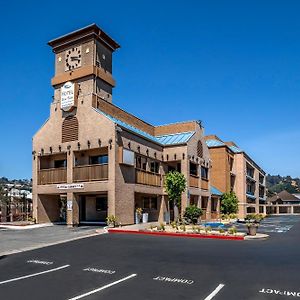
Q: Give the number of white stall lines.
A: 3